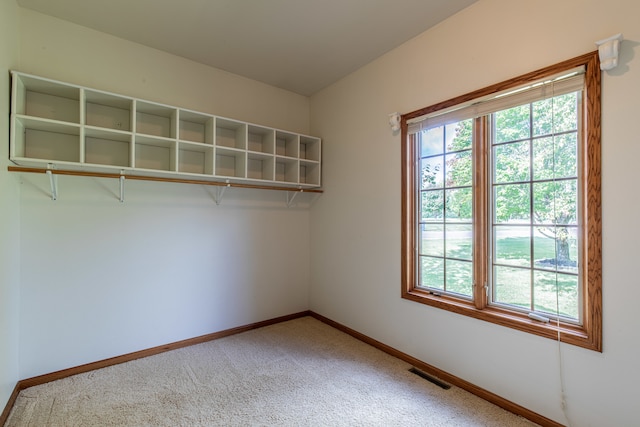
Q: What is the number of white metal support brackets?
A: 4